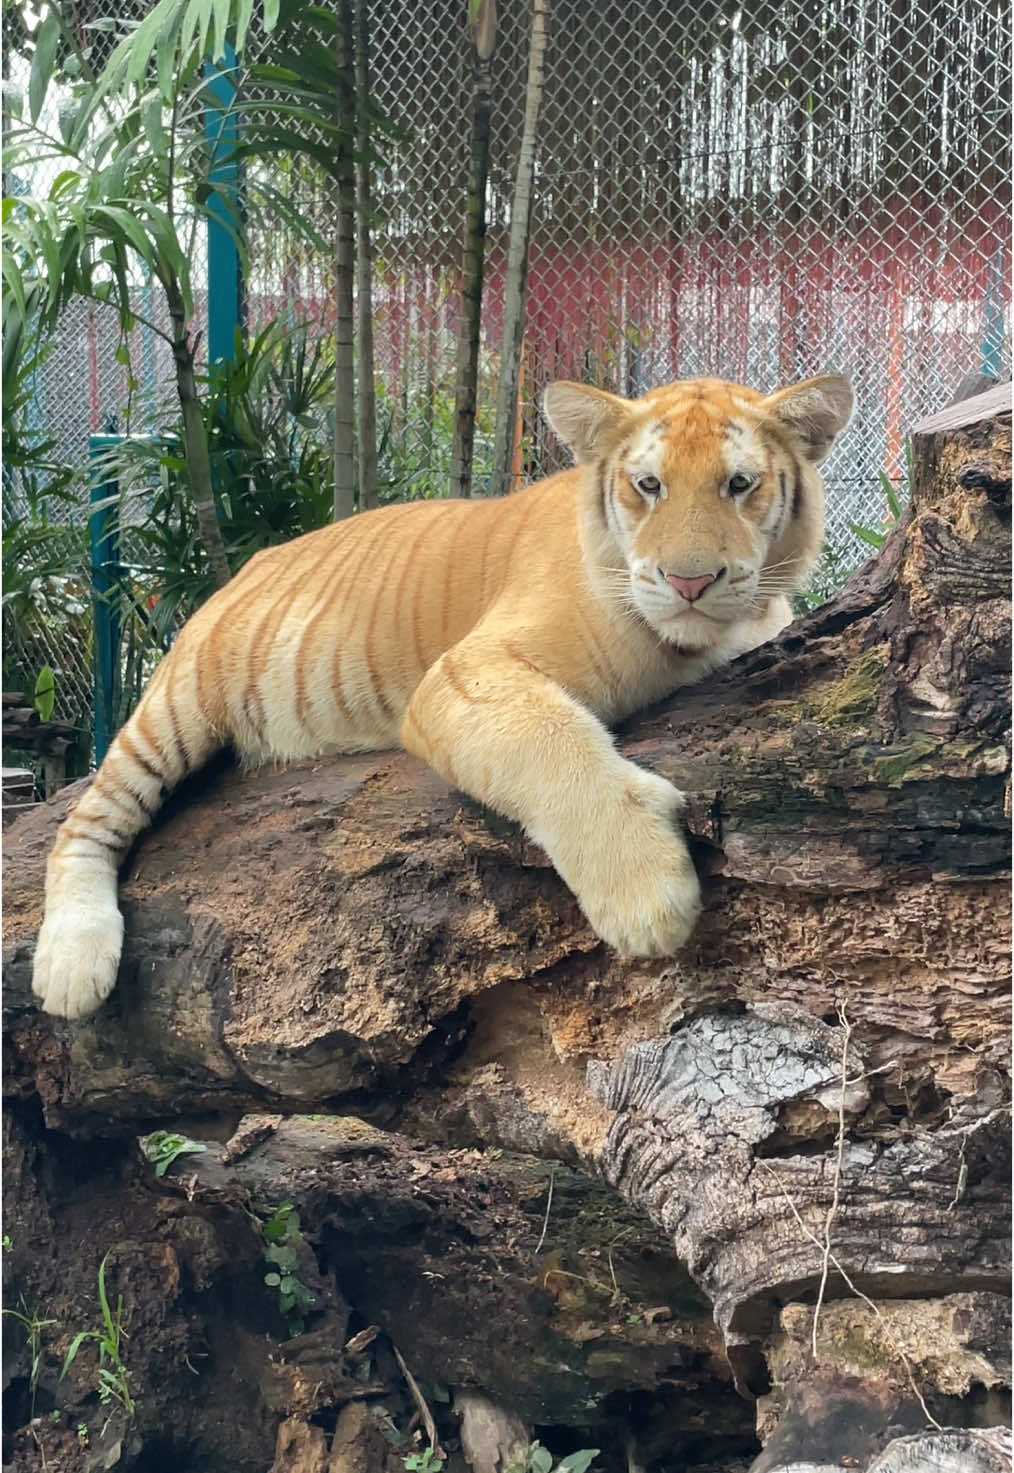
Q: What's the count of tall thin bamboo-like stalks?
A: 4